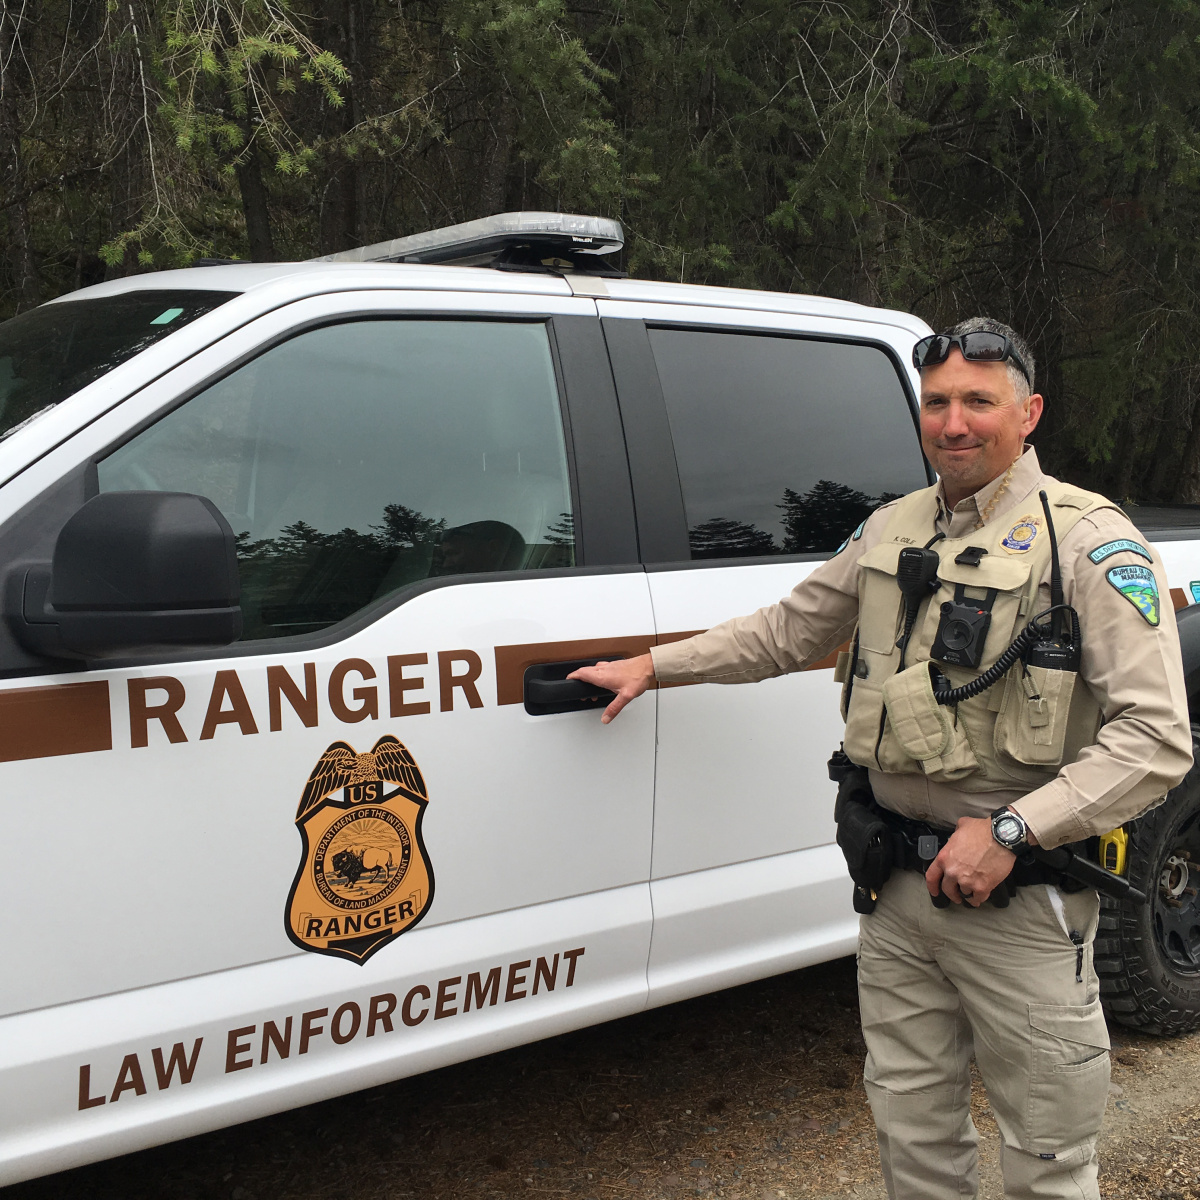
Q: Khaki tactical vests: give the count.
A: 1